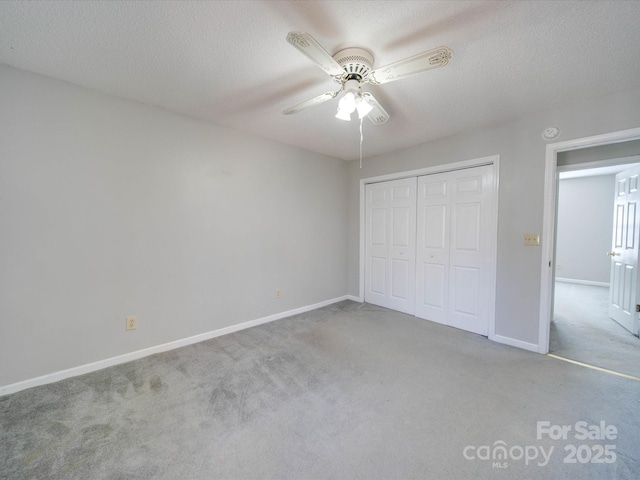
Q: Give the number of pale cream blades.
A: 4